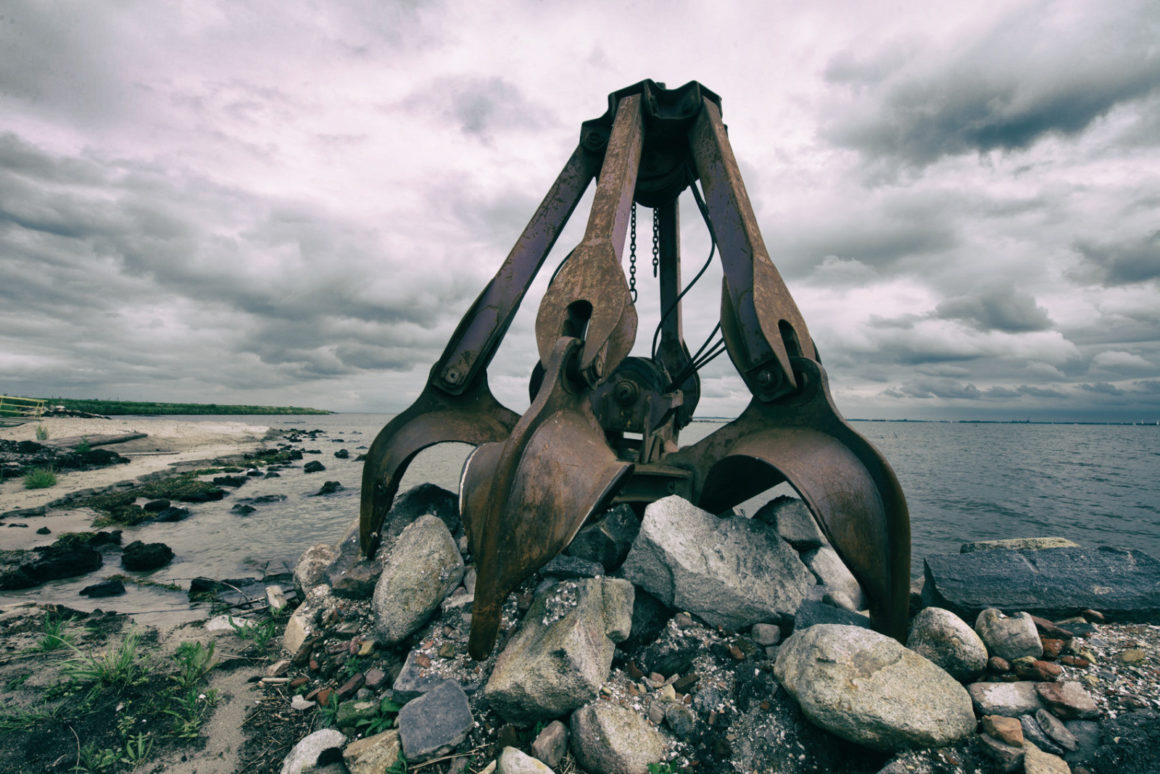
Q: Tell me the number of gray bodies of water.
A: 1